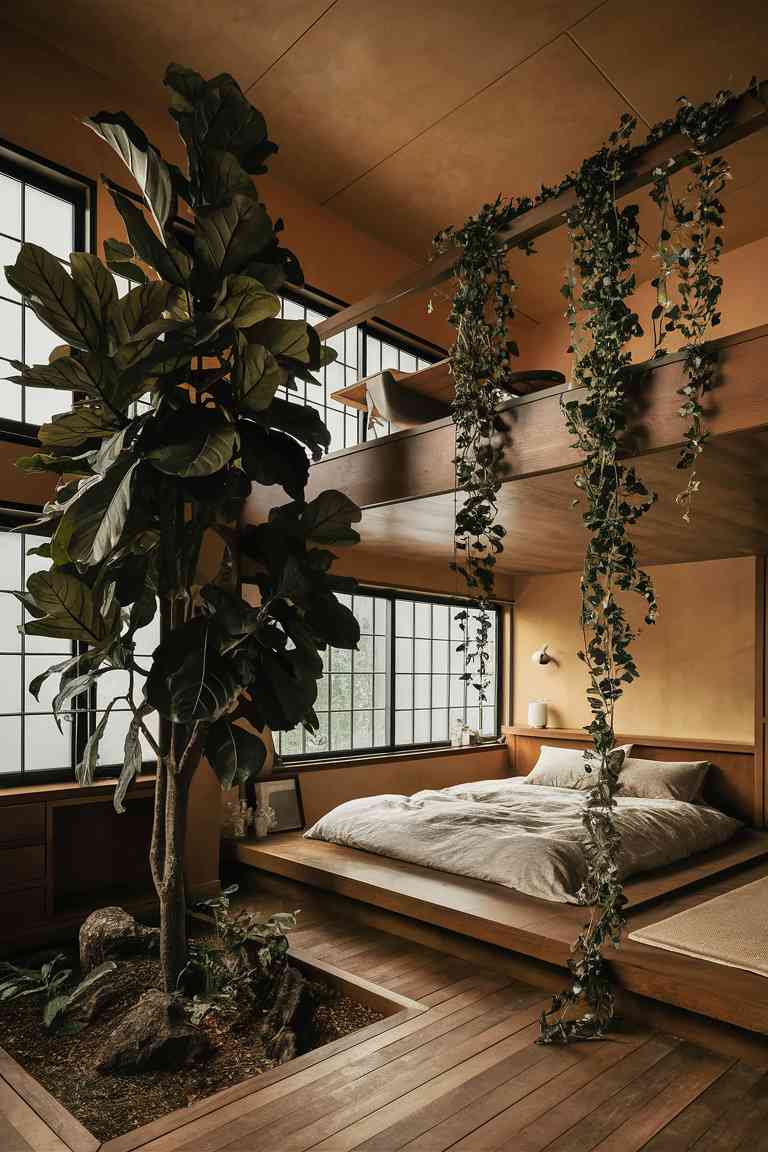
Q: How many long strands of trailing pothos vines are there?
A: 3